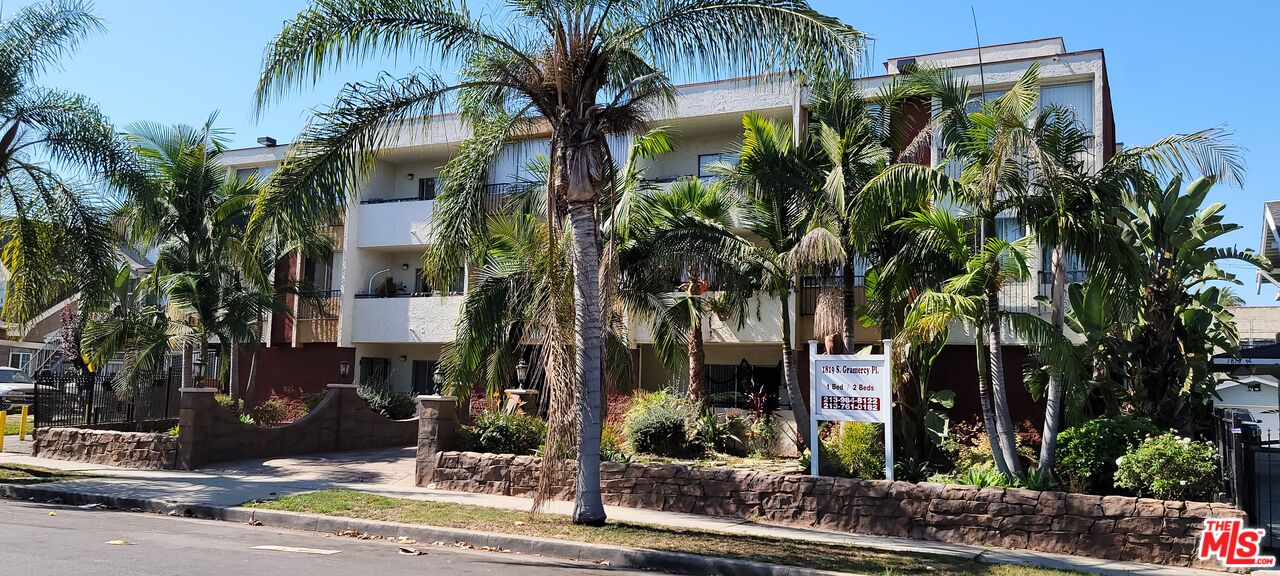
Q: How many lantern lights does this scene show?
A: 4